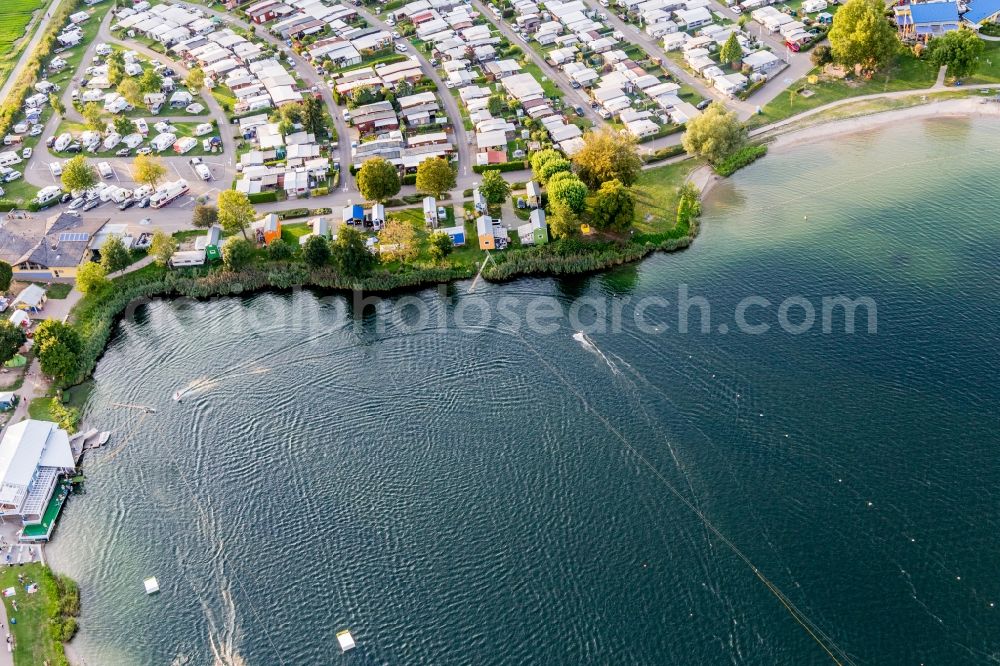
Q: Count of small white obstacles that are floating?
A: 2